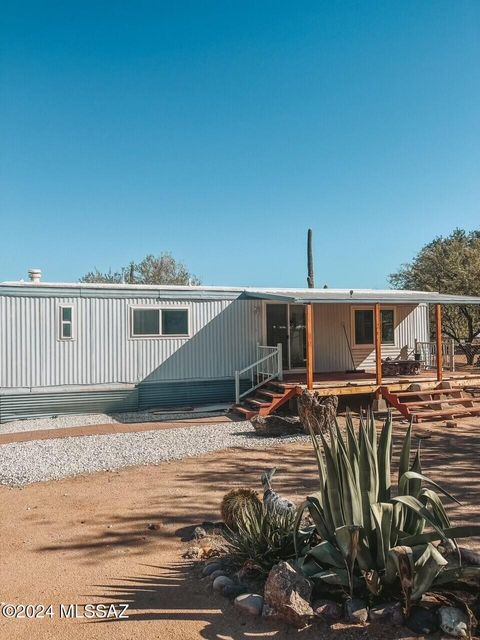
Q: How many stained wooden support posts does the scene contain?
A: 3